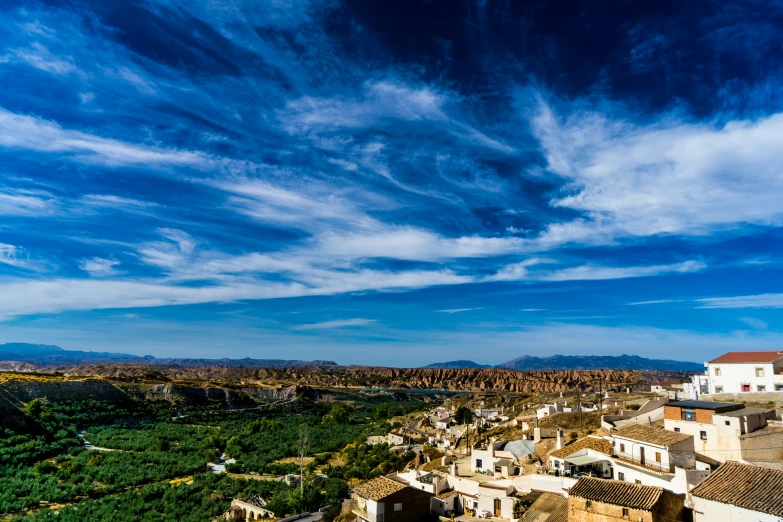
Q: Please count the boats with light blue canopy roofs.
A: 0